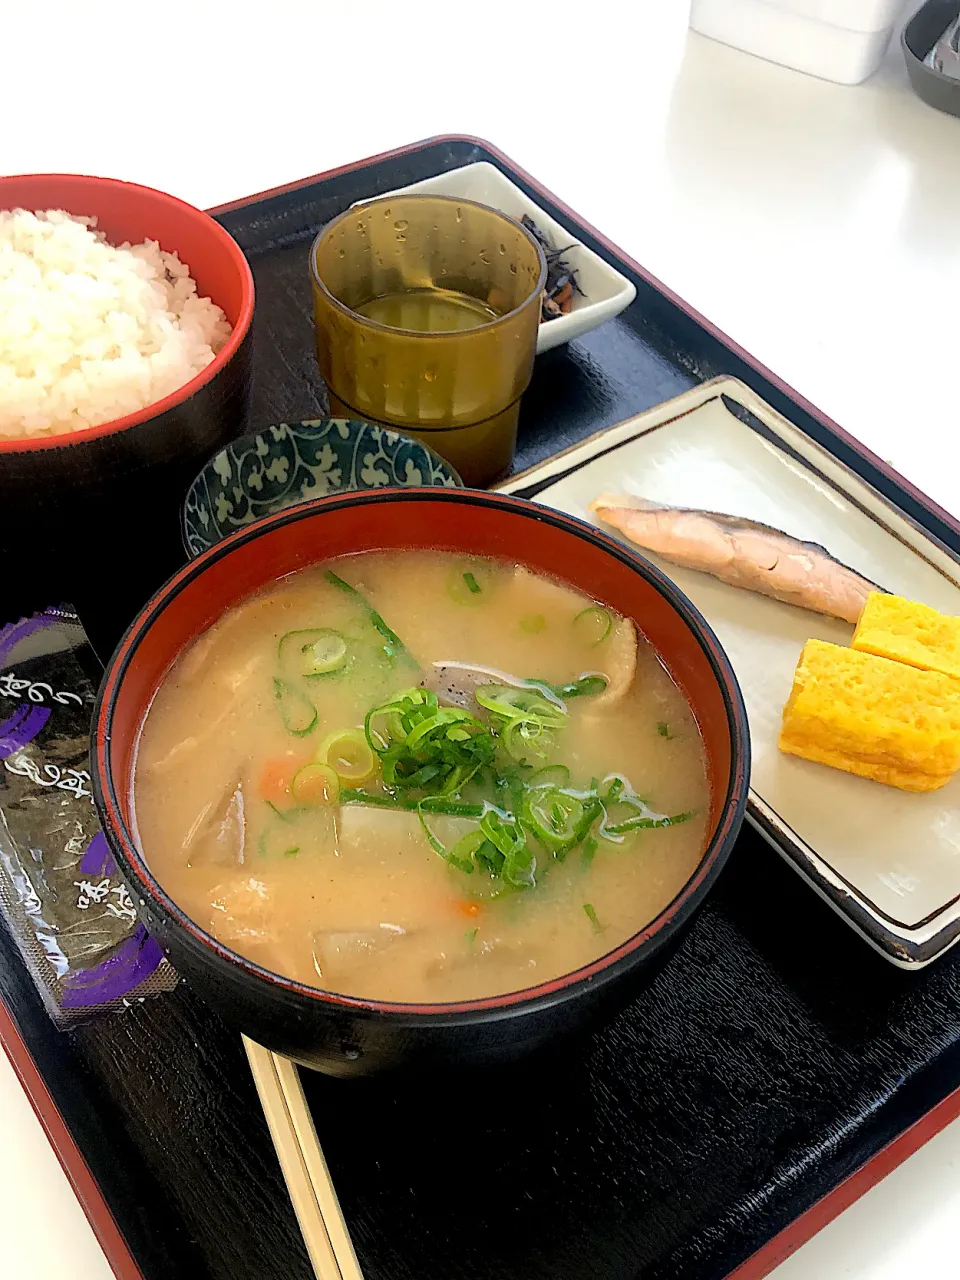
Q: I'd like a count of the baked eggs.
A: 2